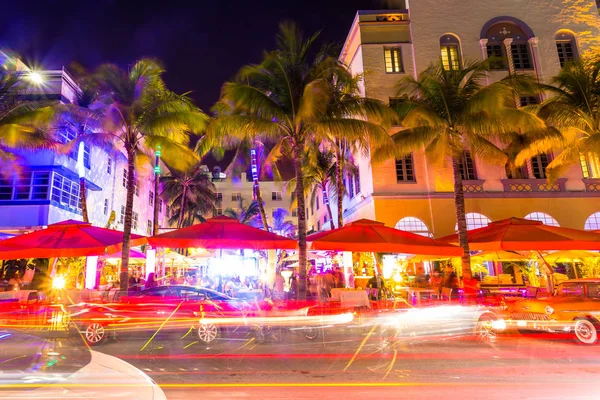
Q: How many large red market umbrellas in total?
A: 4